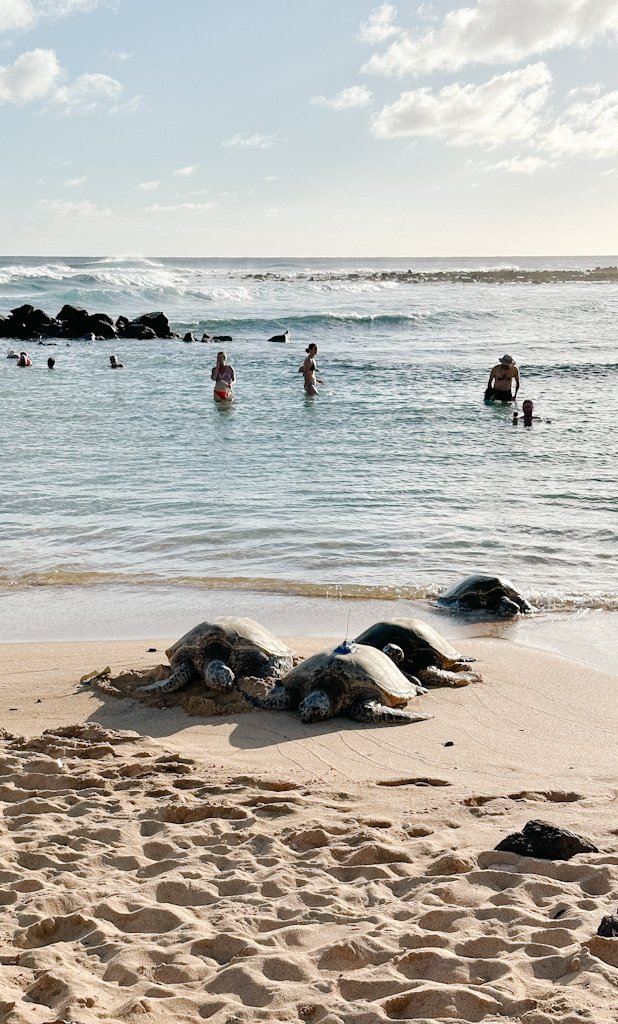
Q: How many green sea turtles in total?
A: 4